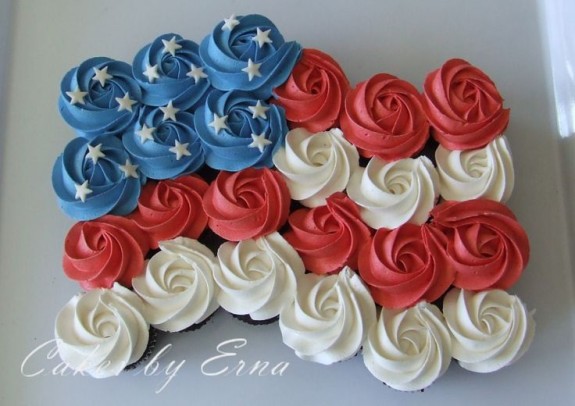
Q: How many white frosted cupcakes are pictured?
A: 9